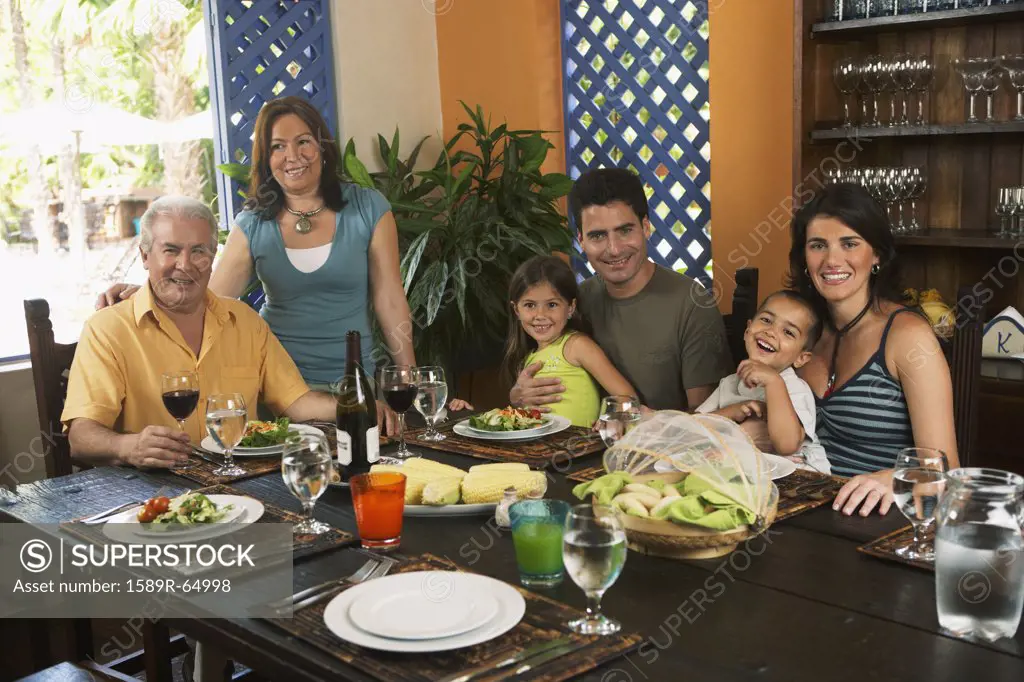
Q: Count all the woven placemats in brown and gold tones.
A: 6